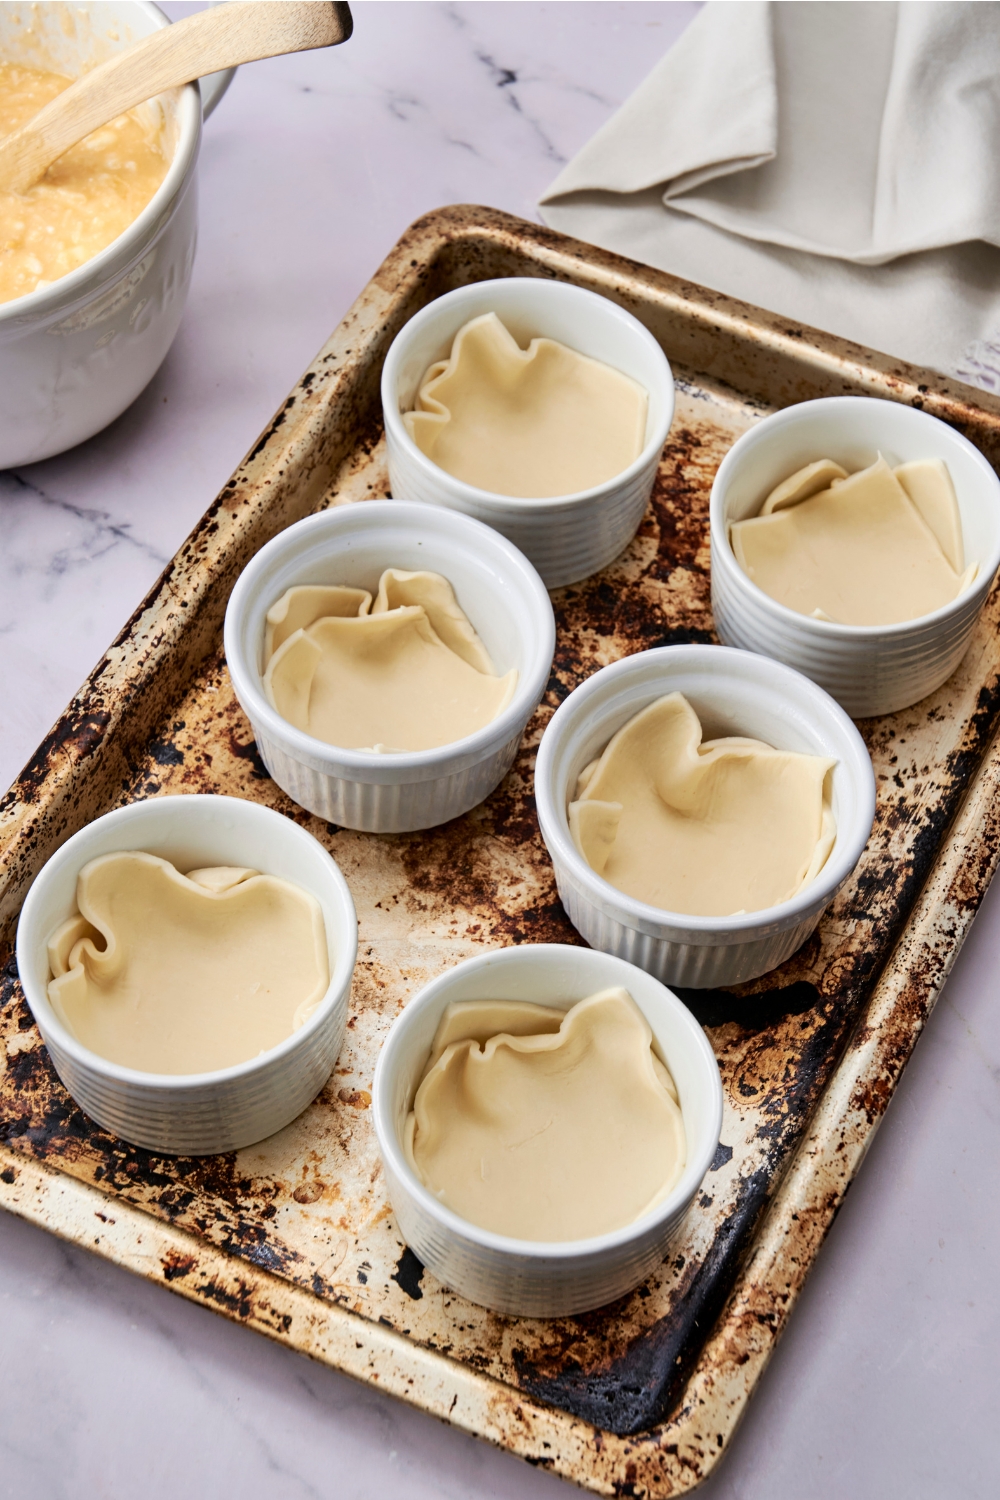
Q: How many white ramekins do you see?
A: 6